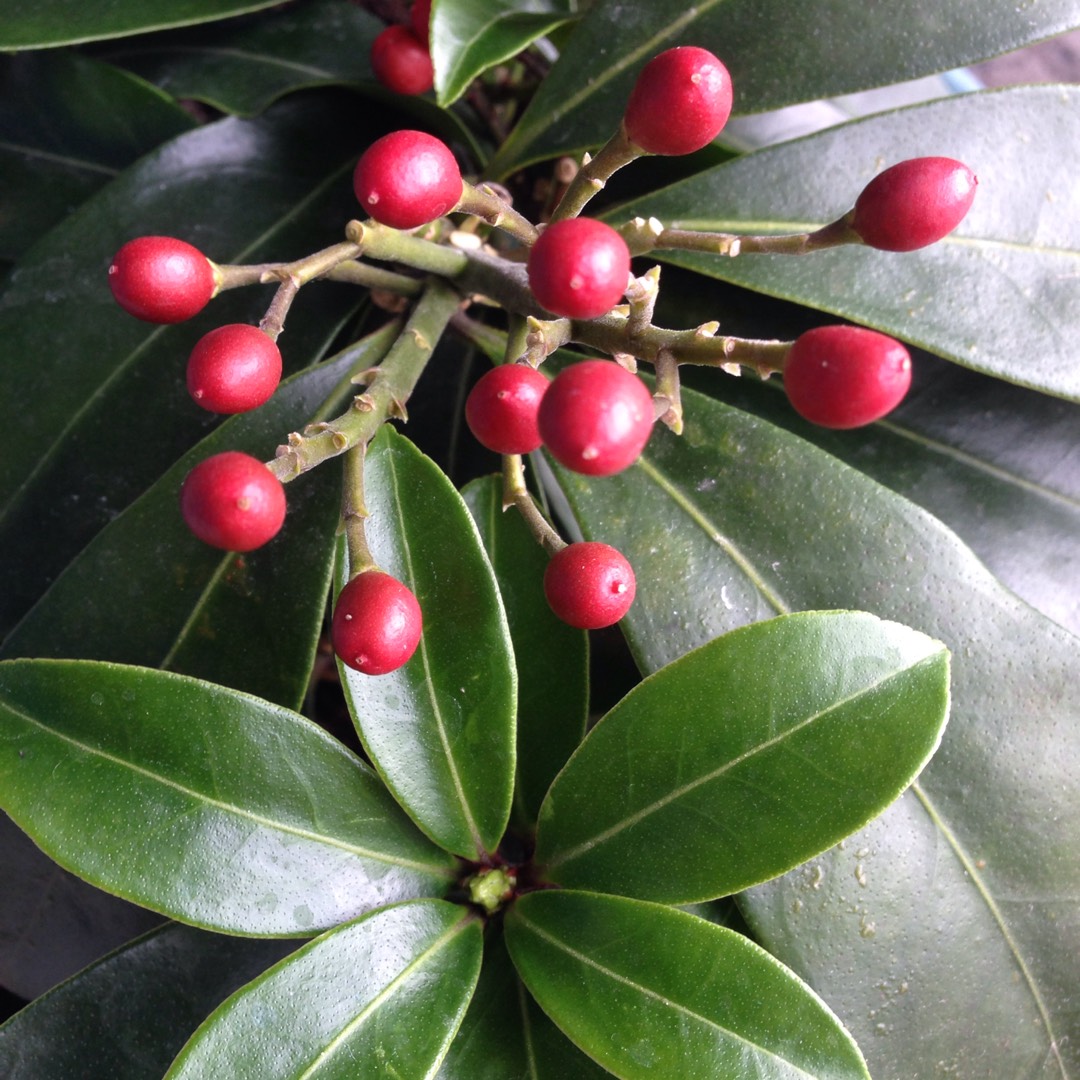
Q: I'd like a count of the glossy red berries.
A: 14